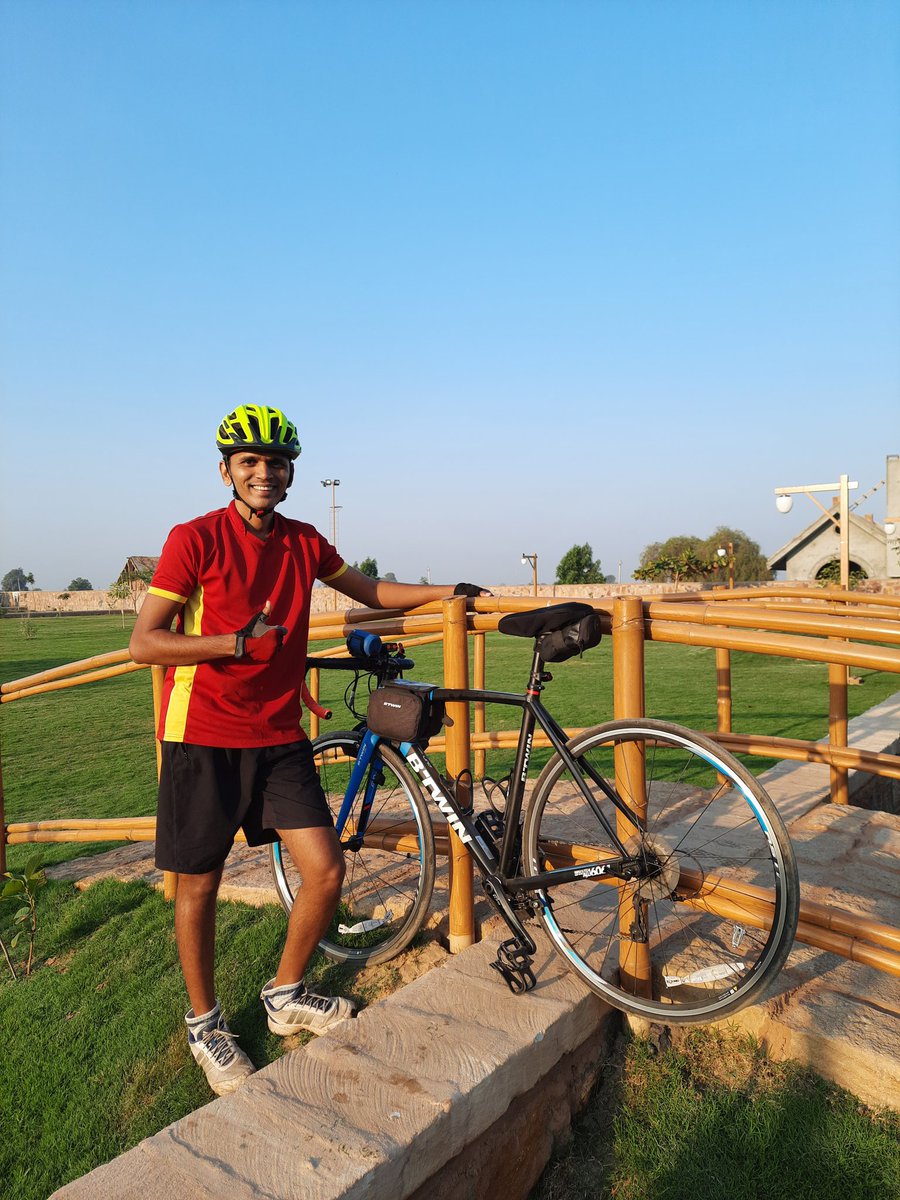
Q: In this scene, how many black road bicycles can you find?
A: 1